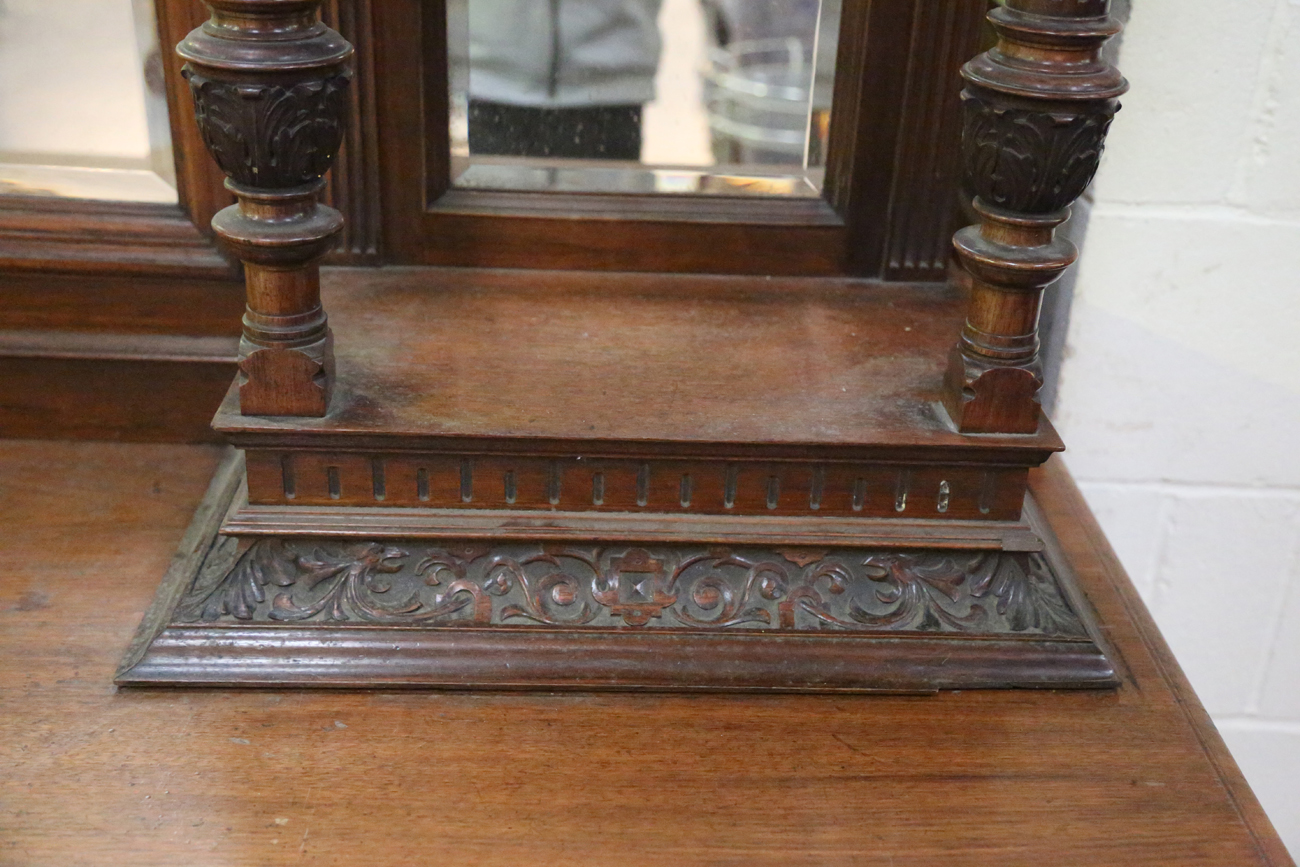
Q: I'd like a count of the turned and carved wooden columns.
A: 2